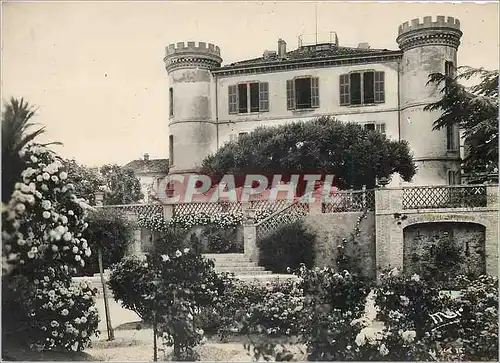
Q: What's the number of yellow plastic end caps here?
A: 0